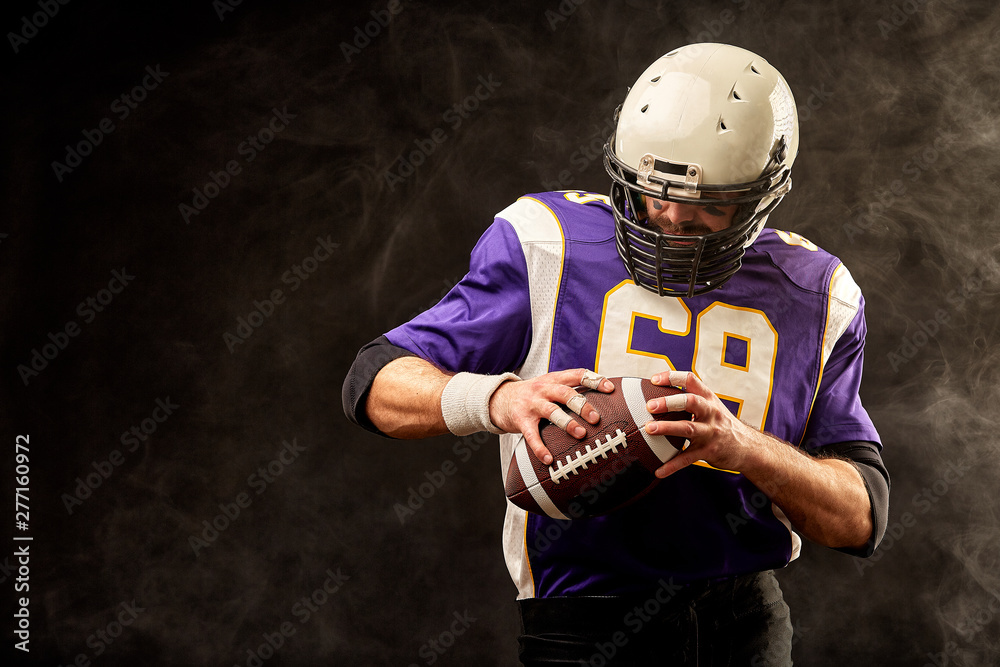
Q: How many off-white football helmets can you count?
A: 1